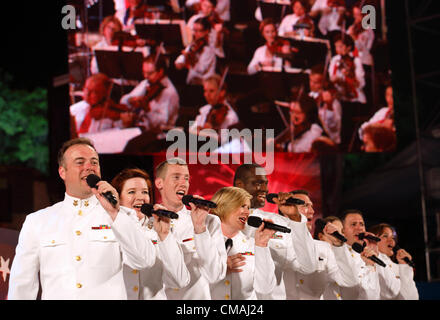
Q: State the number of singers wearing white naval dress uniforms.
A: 9